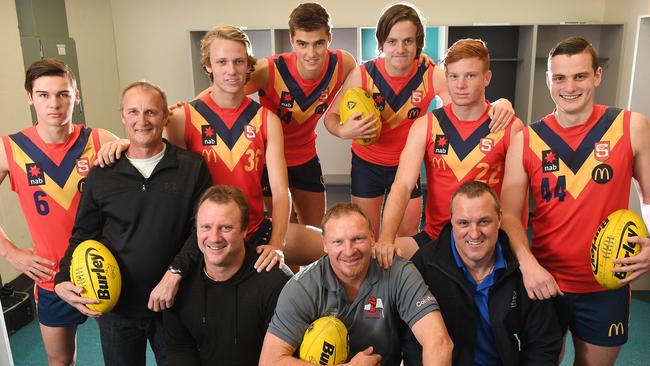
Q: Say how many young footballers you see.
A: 6